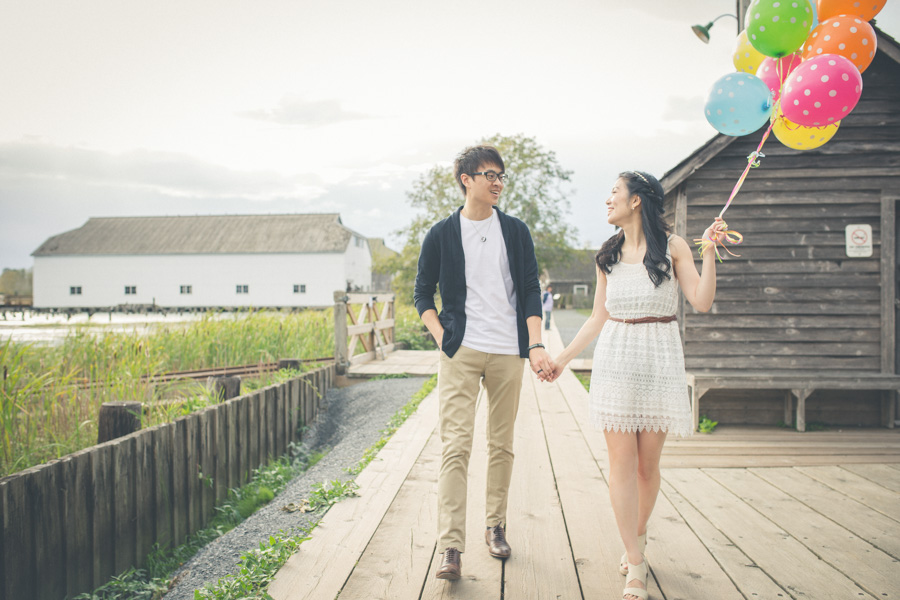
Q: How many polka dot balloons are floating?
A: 9